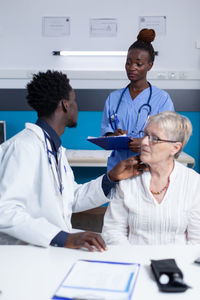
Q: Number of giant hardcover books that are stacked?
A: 0